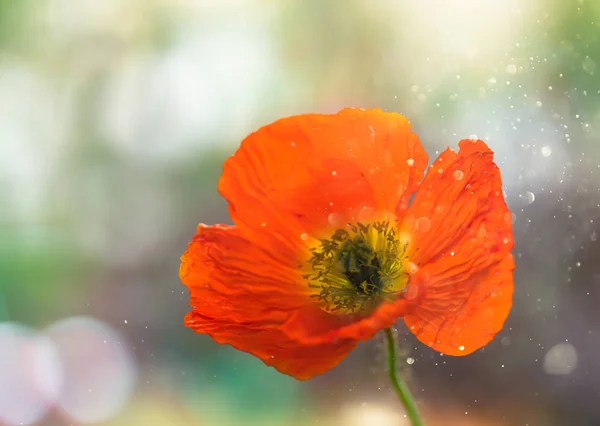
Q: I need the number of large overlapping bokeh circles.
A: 2